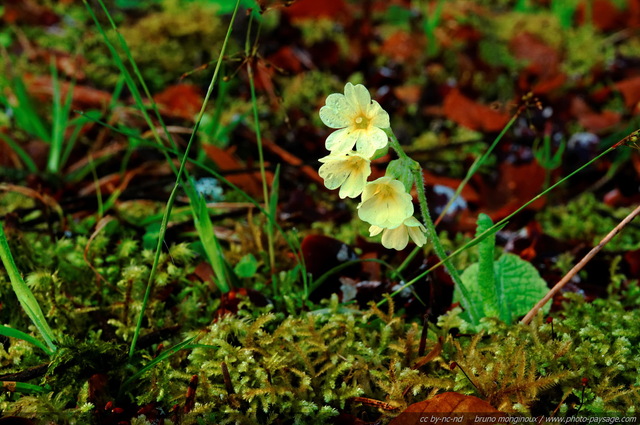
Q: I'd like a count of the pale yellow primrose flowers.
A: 4